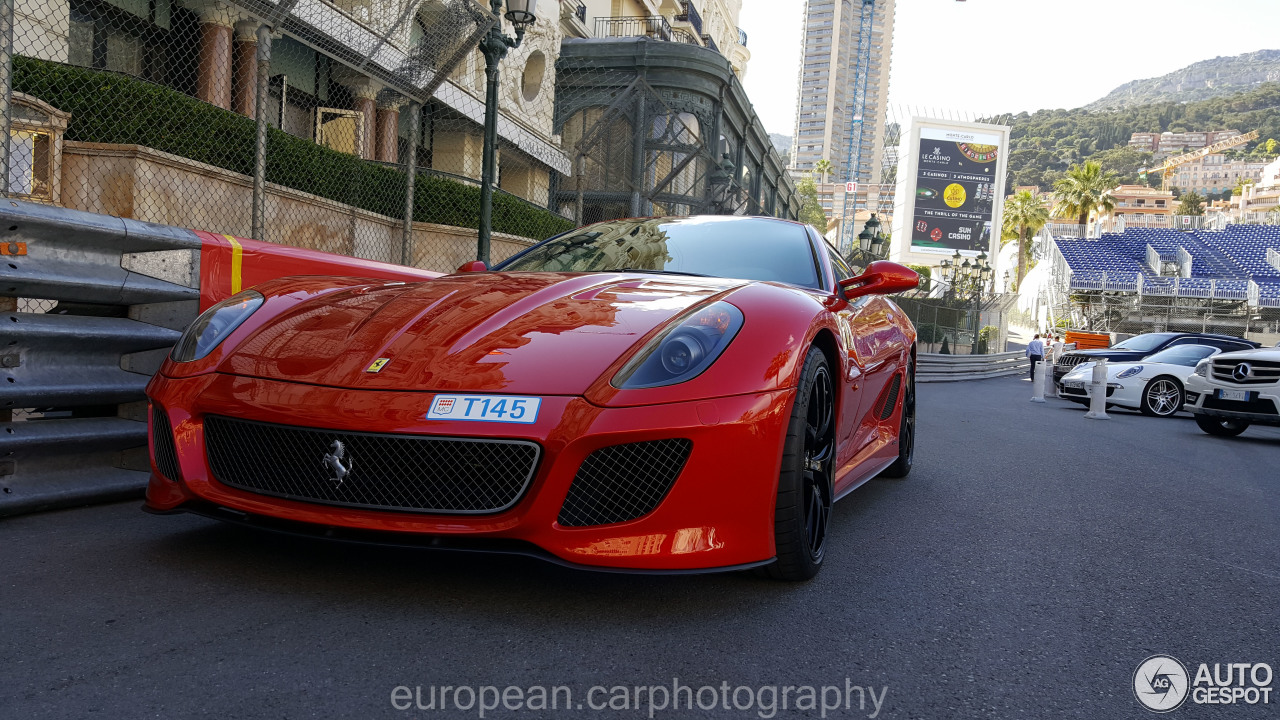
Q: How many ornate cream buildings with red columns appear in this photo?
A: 1